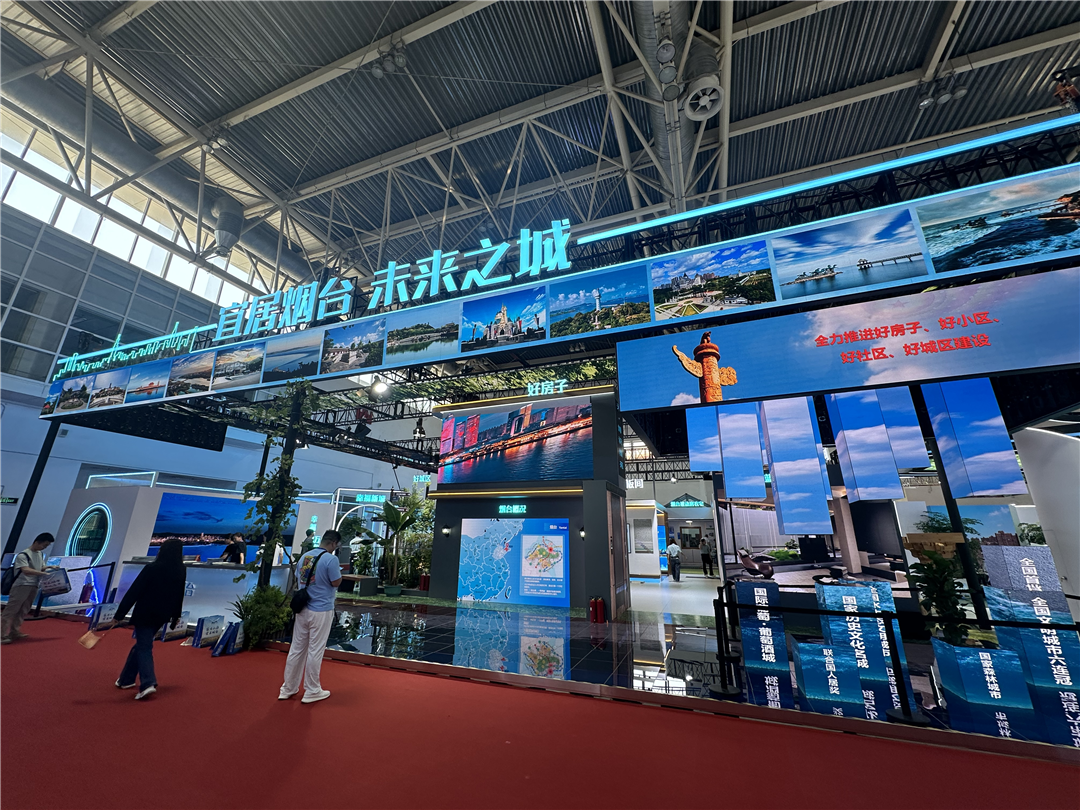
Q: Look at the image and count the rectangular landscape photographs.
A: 14